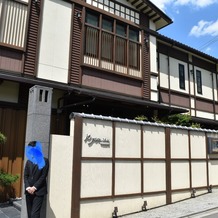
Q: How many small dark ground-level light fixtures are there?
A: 4